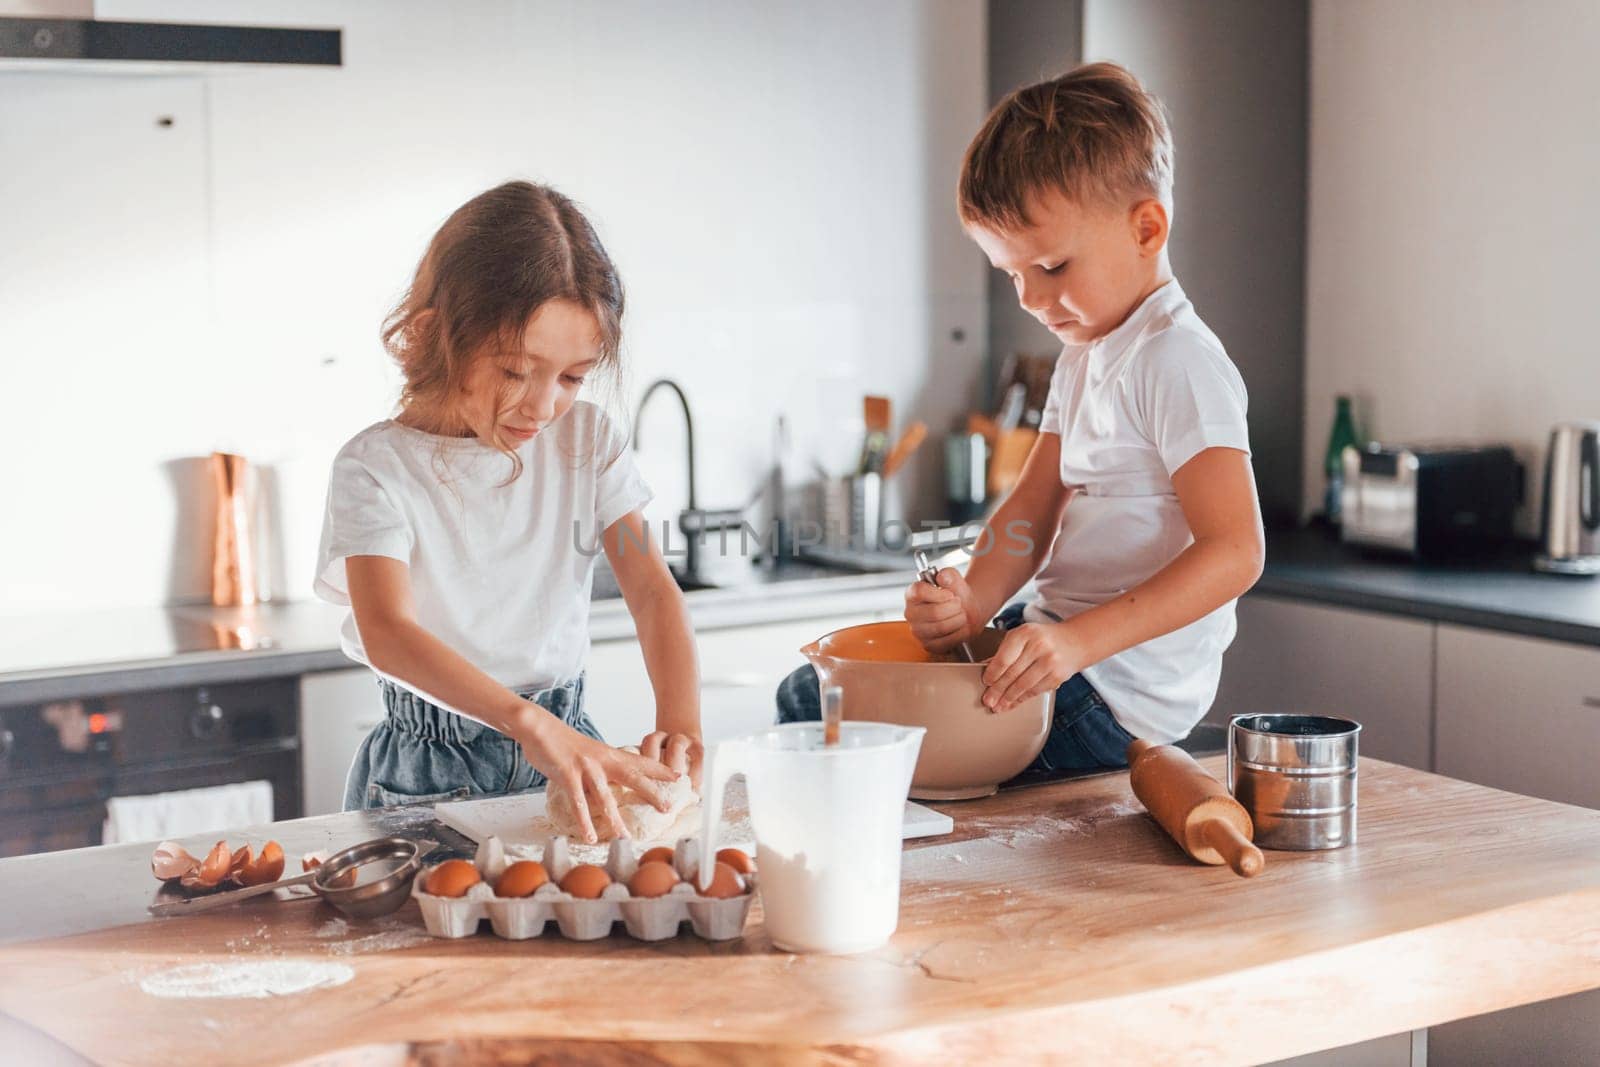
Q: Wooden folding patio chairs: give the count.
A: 0